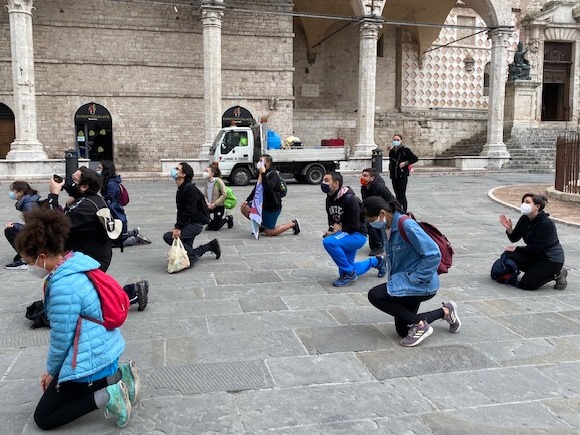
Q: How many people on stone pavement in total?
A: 12